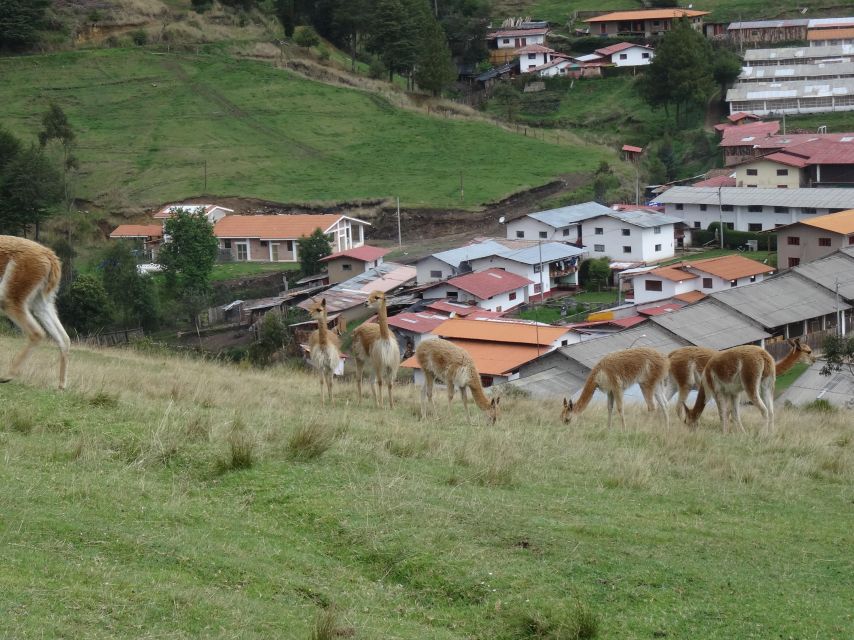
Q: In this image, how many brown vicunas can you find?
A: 7